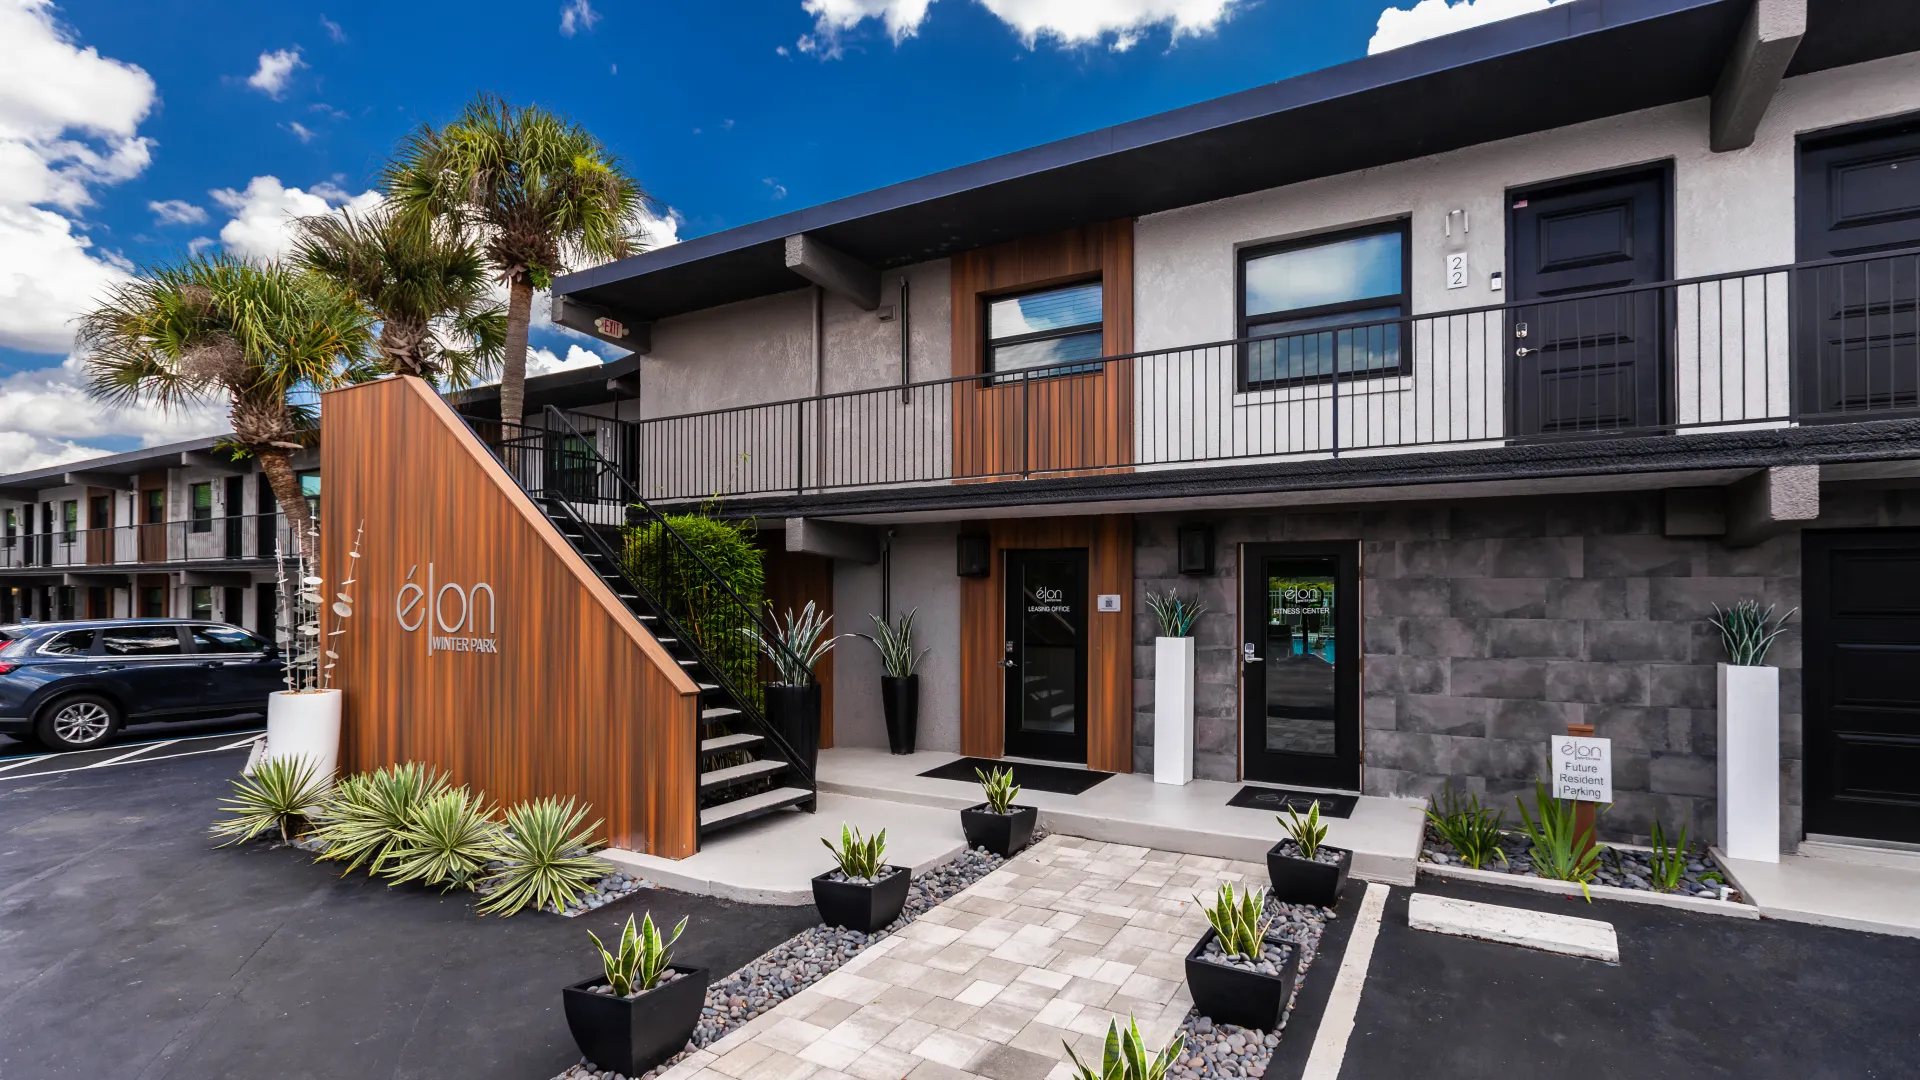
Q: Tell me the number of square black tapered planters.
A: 5